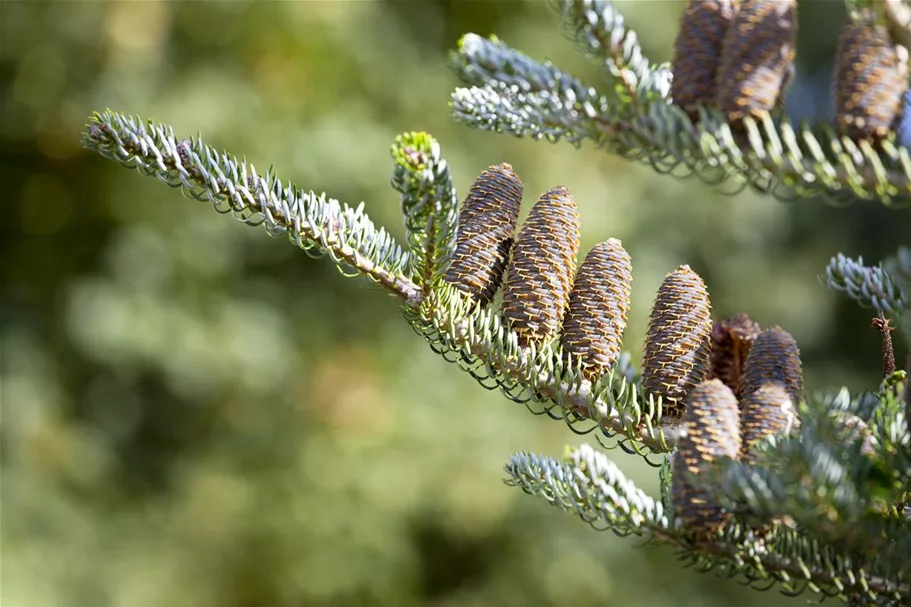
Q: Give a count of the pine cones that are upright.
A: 11